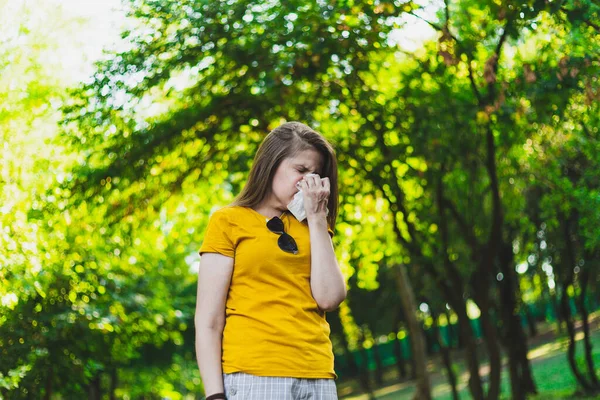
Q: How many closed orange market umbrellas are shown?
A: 0